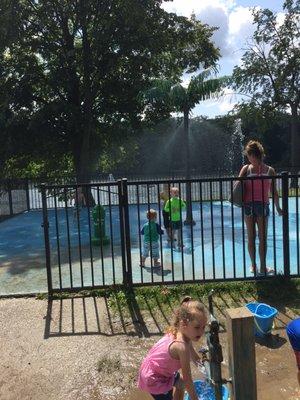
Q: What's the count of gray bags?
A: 1